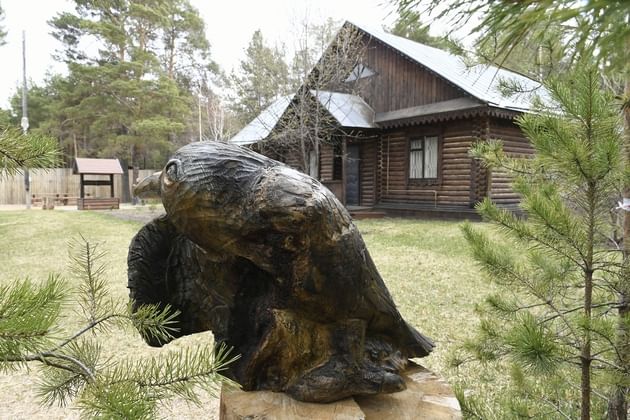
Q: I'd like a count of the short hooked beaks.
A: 1